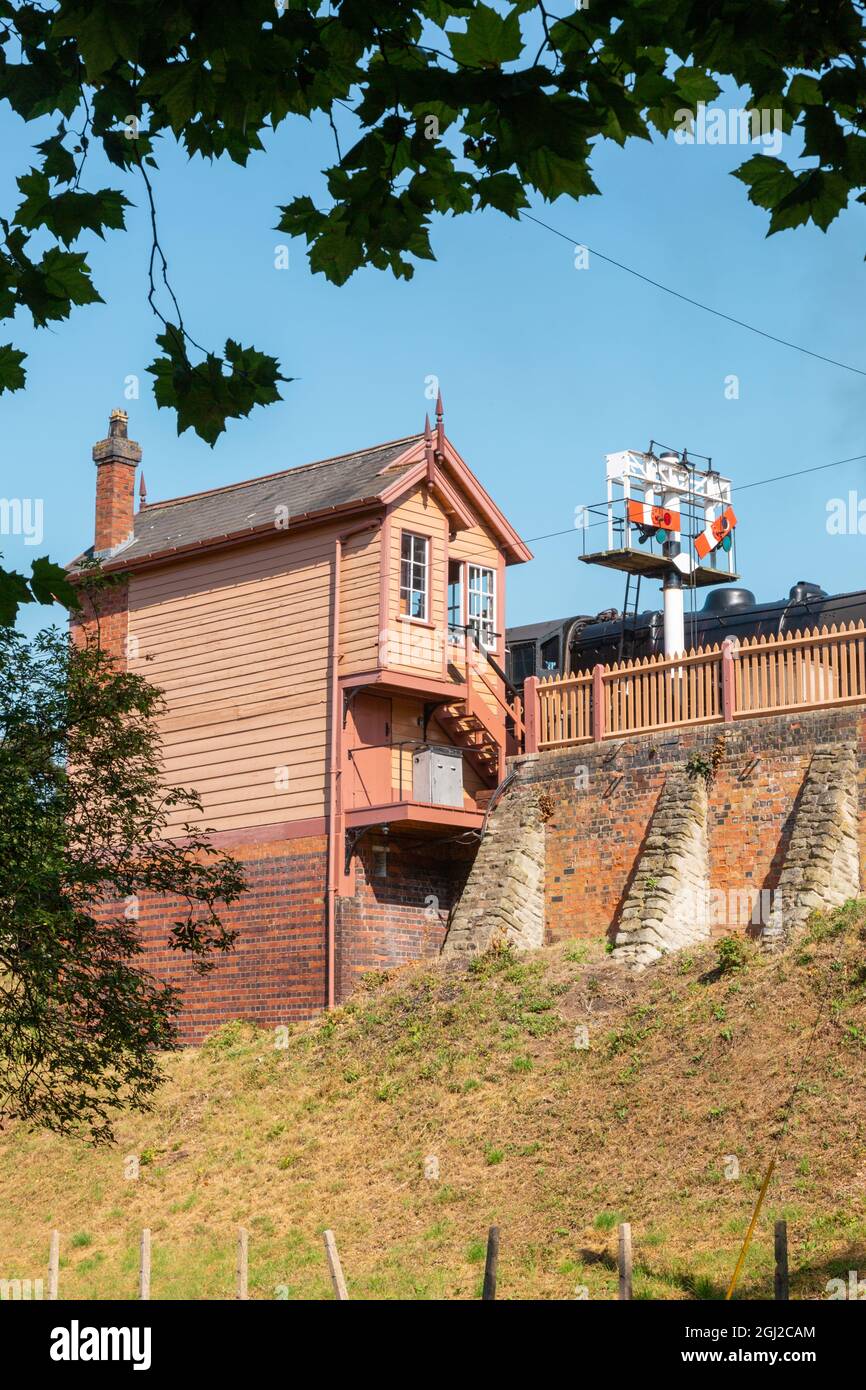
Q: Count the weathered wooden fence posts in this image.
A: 7